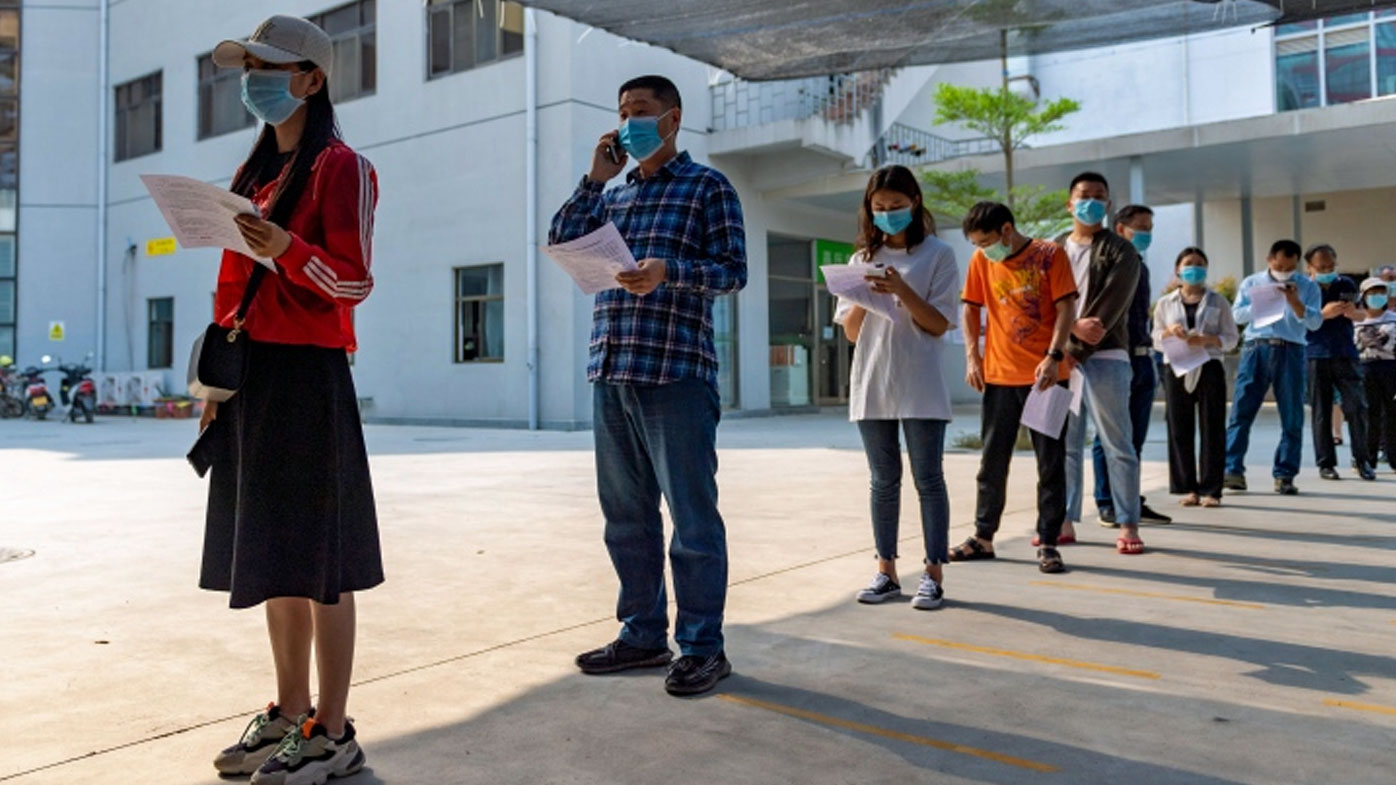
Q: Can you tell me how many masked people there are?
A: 11